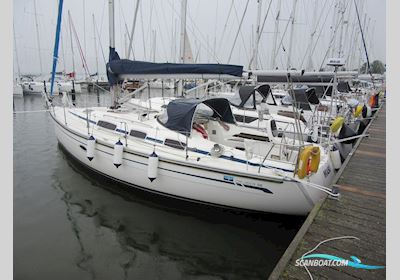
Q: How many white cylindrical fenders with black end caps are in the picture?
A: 4